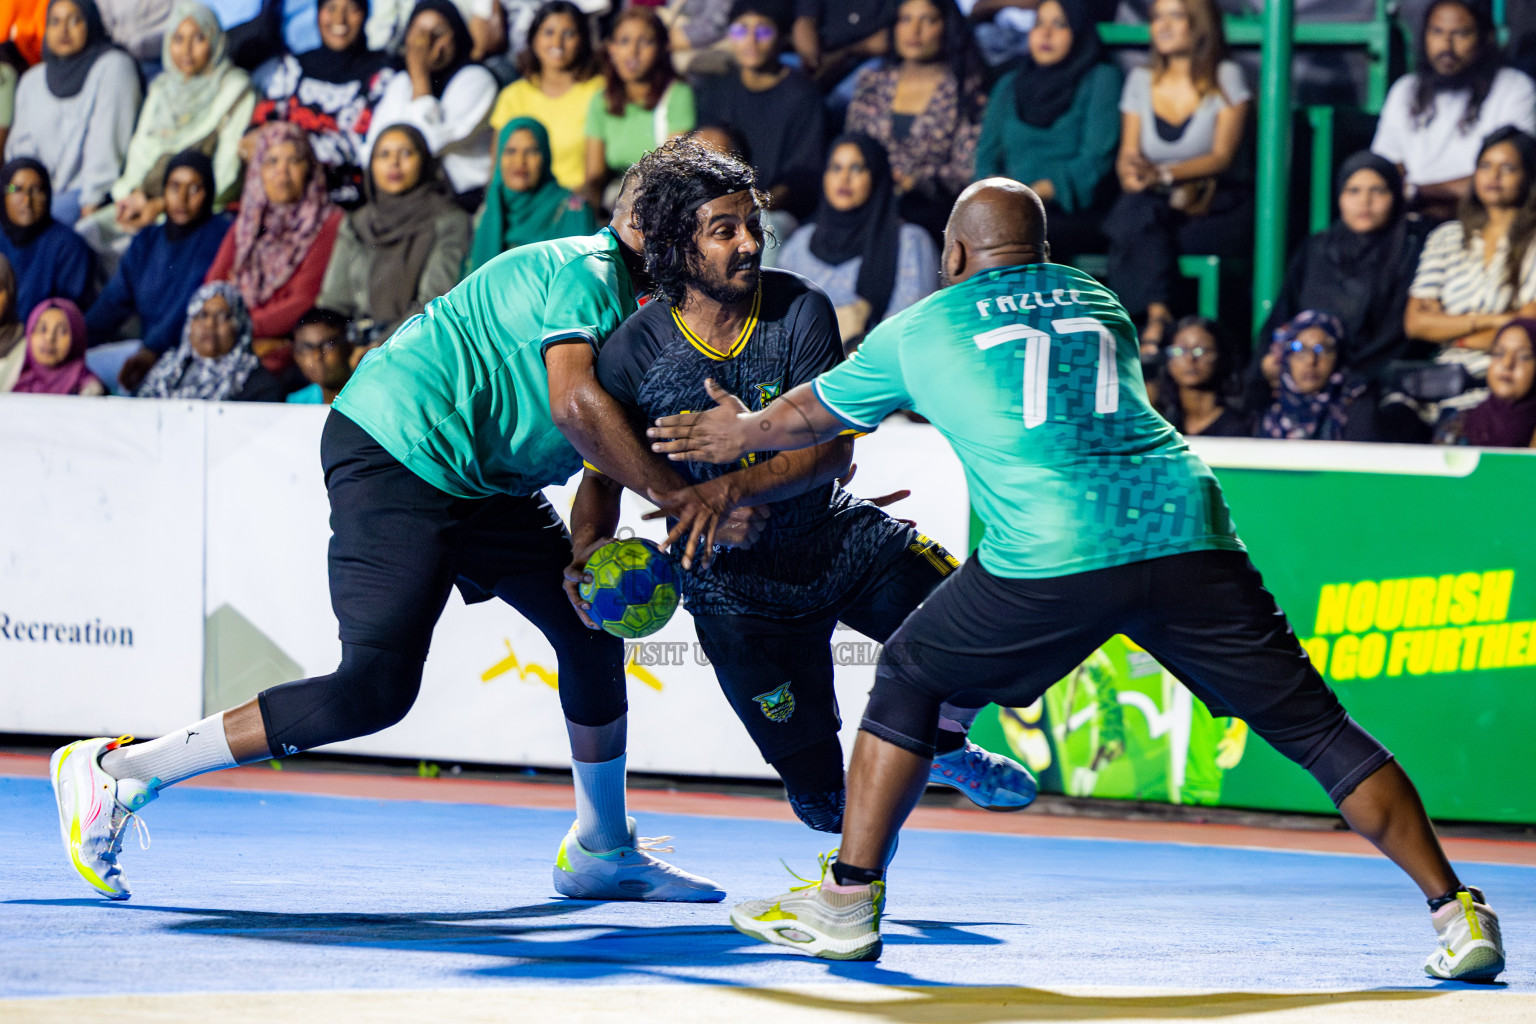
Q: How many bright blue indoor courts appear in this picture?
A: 1